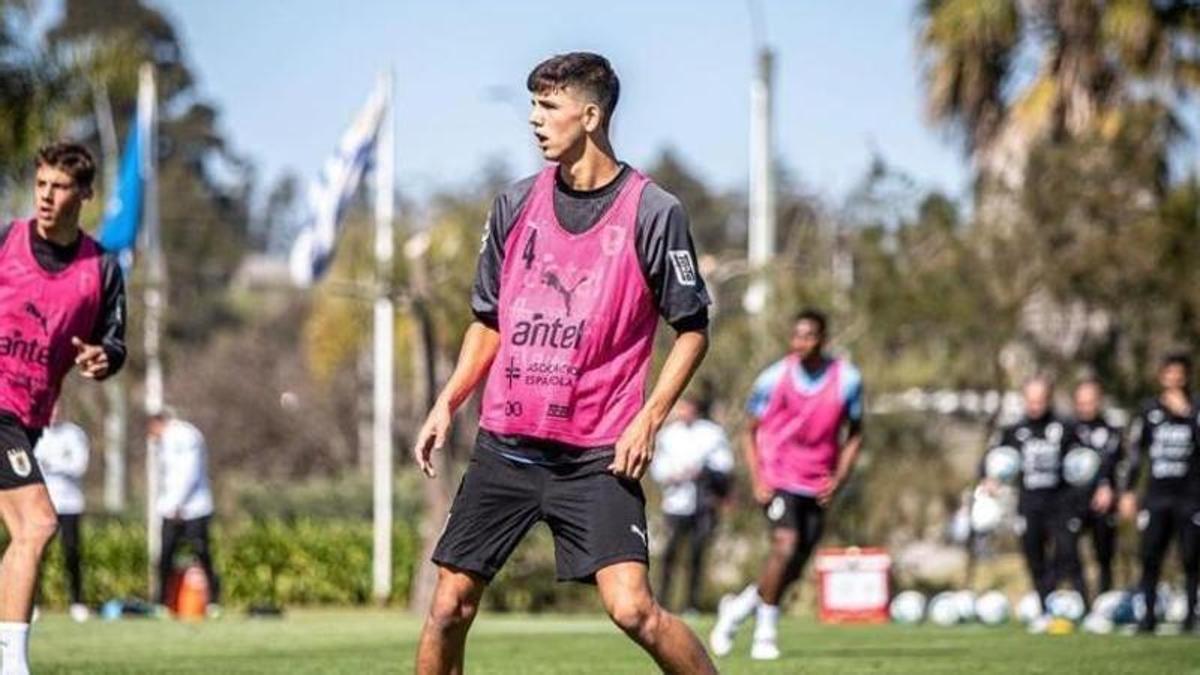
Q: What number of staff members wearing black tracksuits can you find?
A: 3